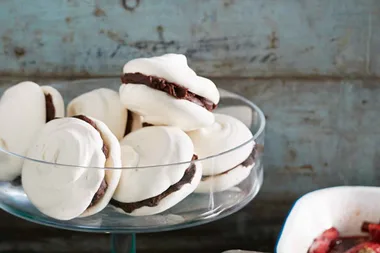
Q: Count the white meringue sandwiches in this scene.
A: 6